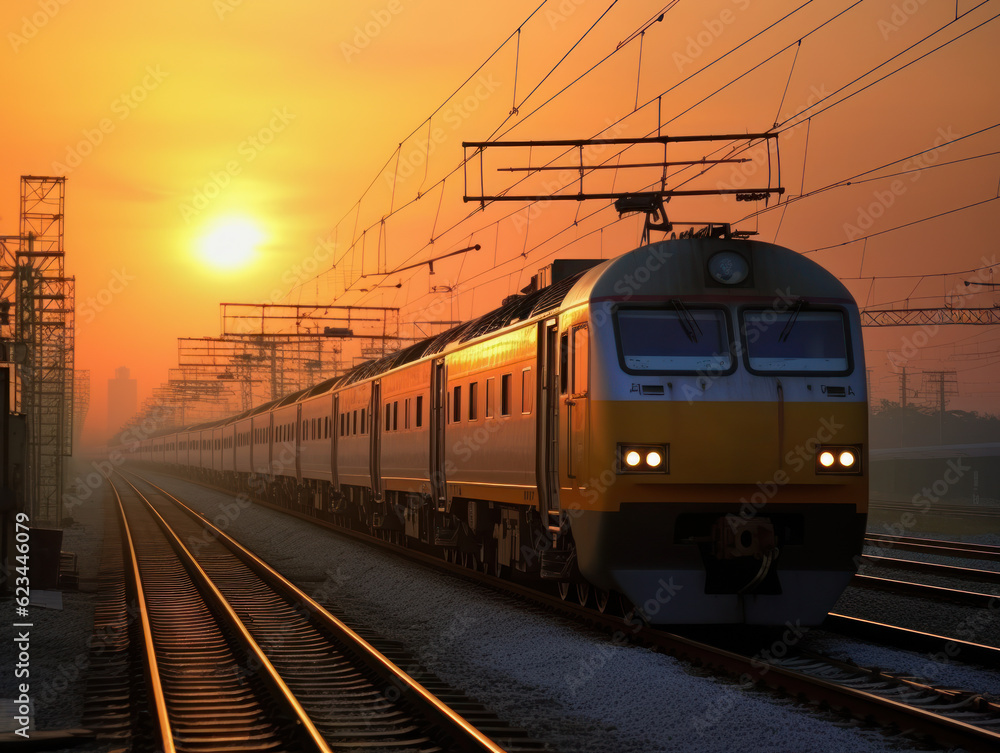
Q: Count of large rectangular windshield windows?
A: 2